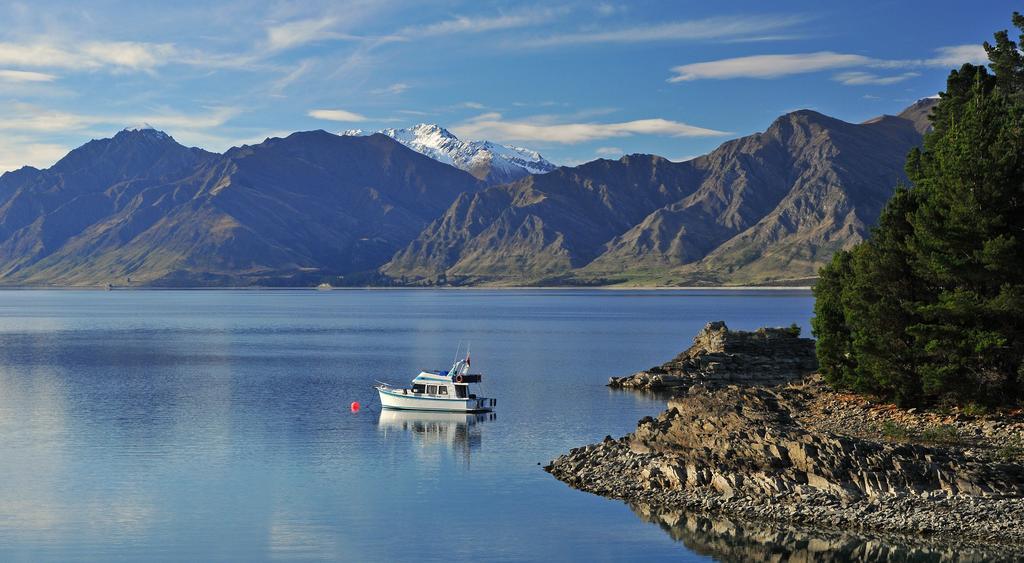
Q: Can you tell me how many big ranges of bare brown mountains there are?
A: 2